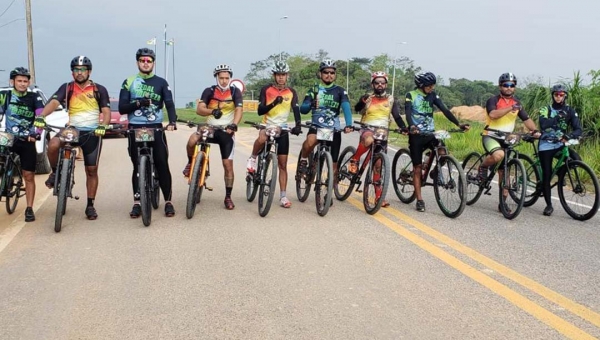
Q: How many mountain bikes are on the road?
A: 10